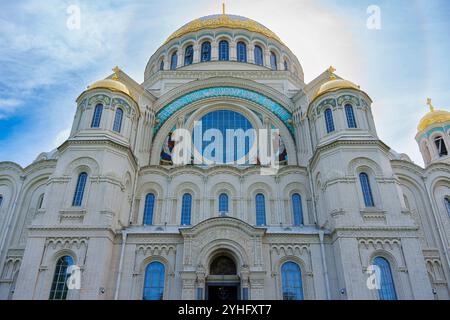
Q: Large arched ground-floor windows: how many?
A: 4